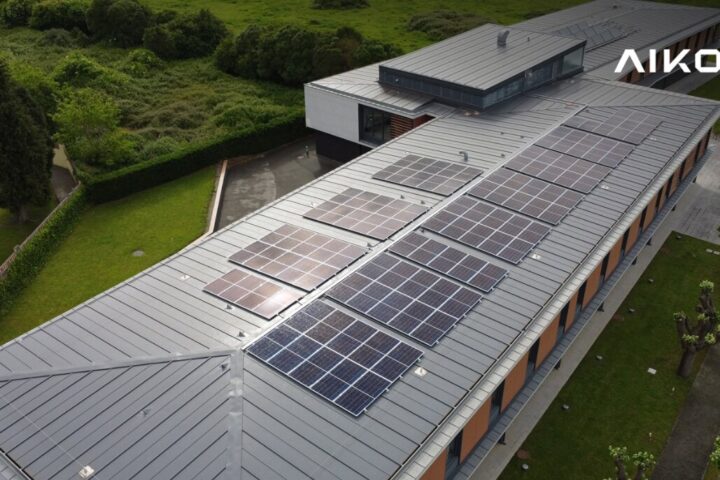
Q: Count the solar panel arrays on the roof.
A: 12